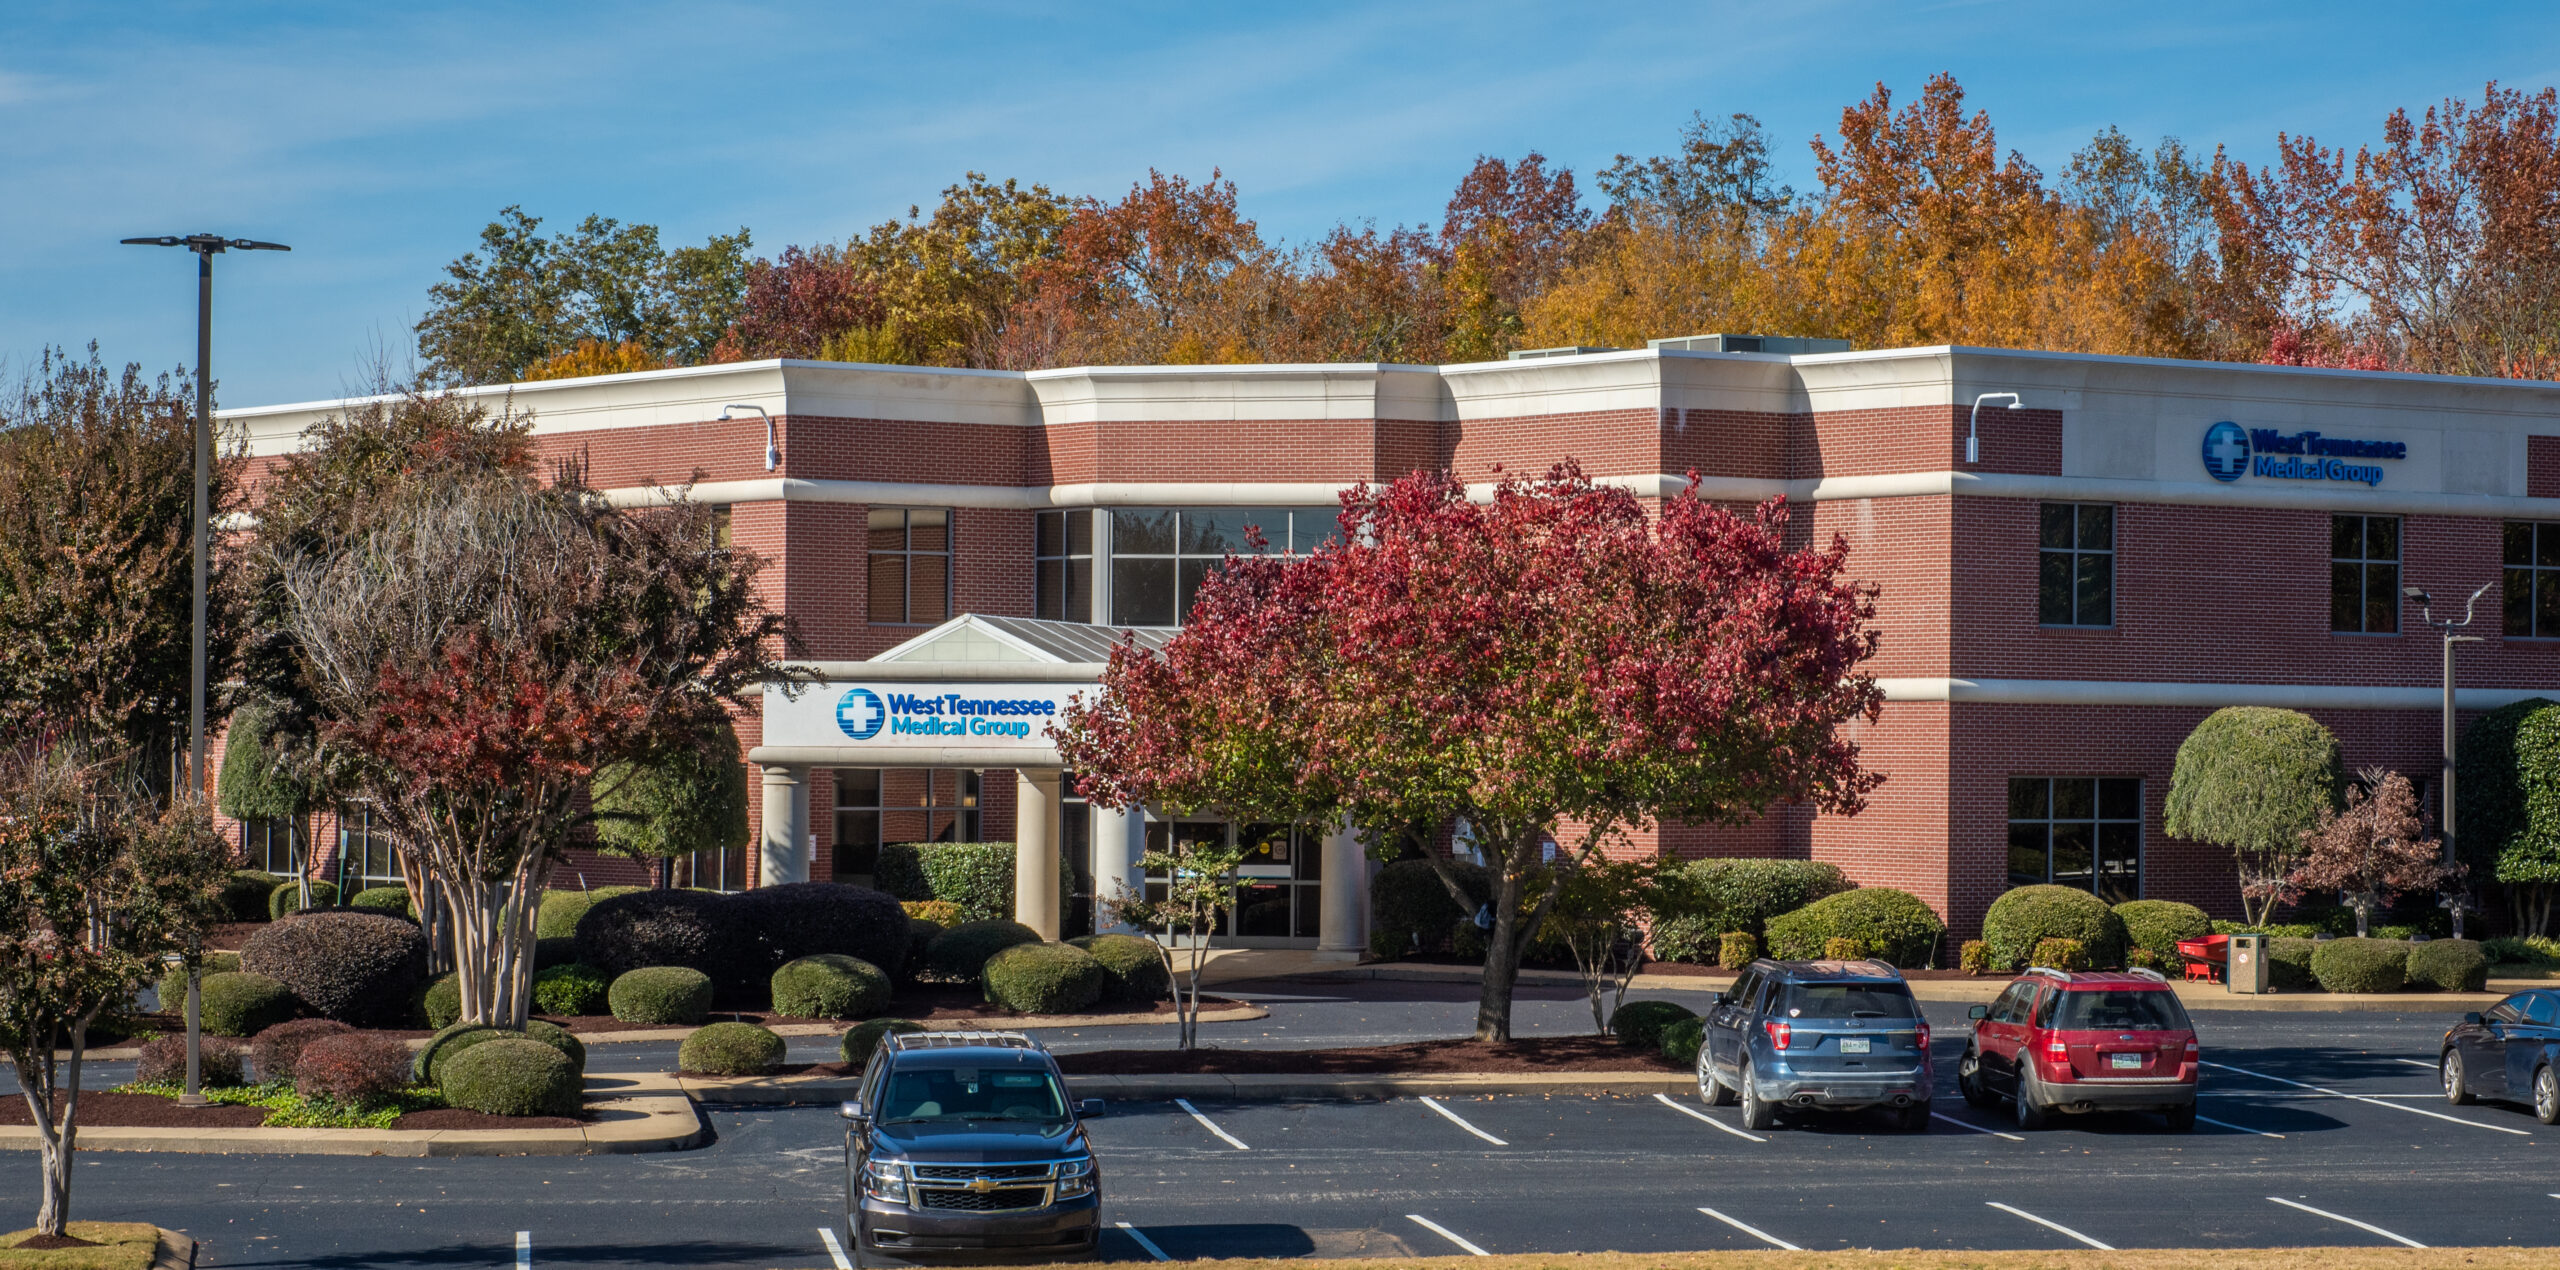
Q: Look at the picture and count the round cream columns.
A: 4